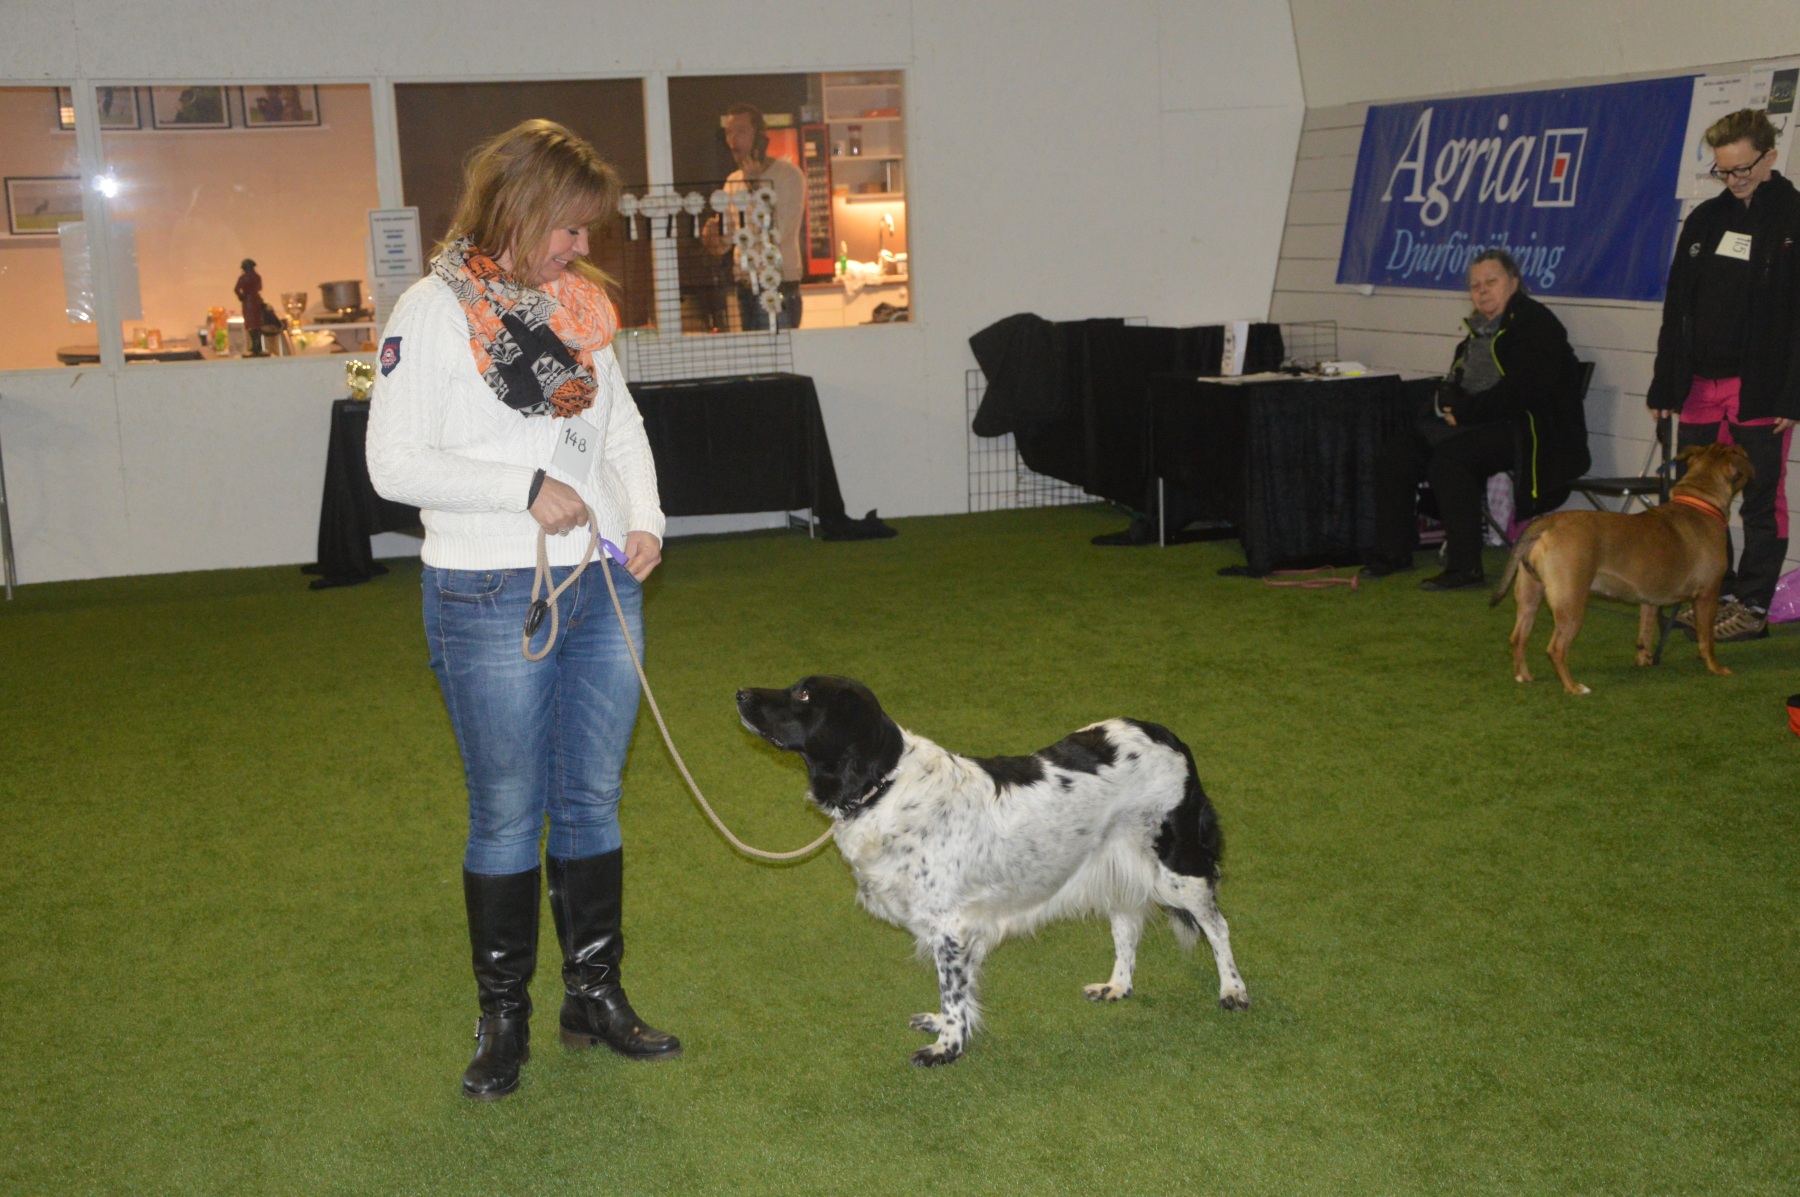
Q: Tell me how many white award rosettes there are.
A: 14